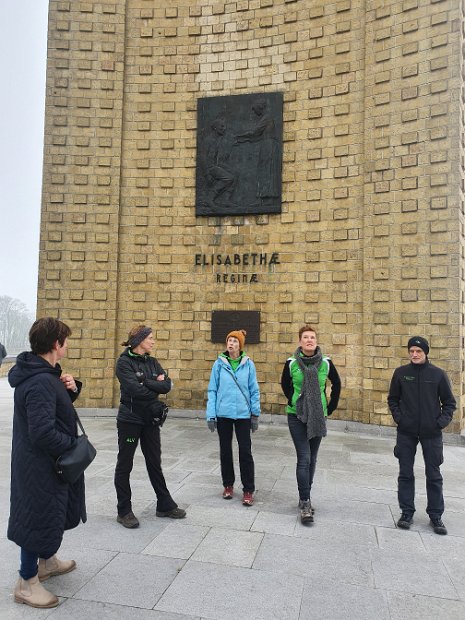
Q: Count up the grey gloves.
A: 2